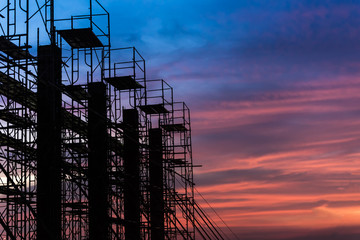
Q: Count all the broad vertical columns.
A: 4